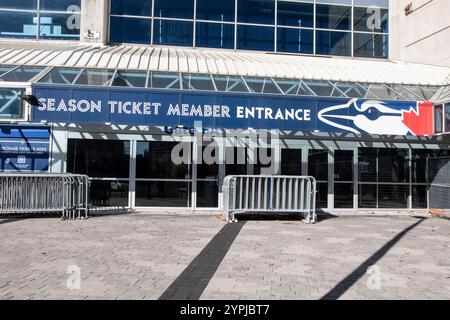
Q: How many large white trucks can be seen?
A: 0